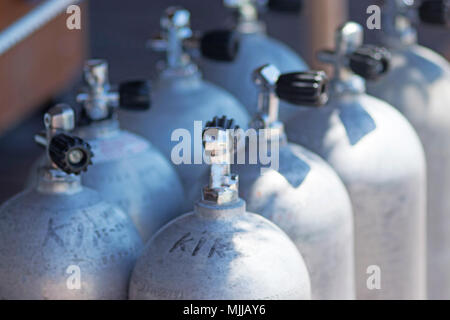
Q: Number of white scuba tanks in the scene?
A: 8